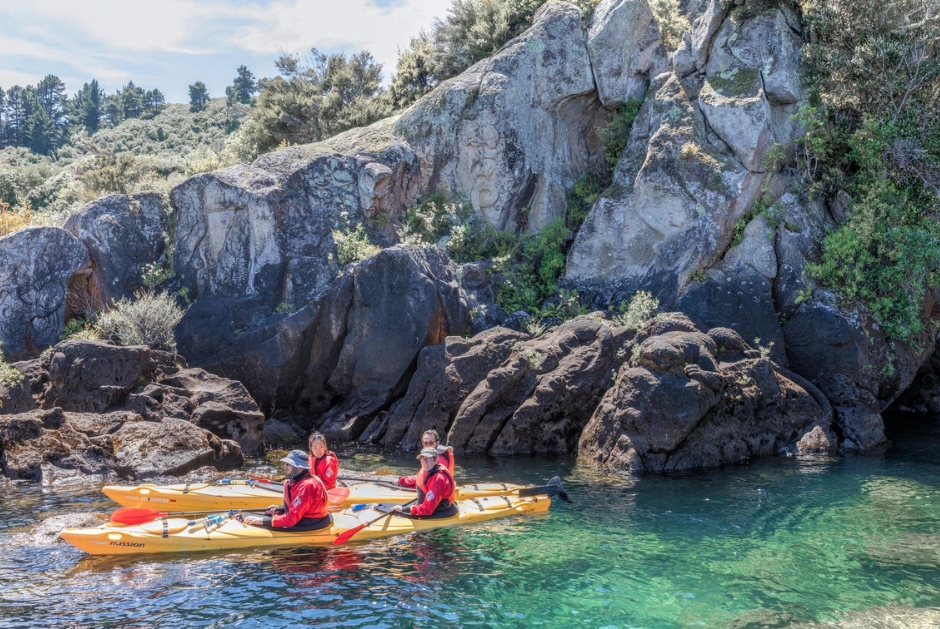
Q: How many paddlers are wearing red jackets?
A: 4